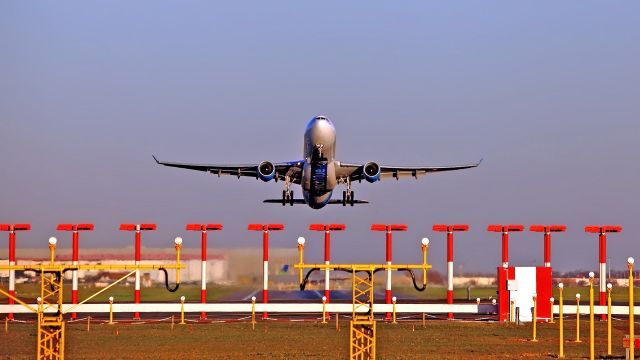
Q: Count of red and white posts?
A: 11